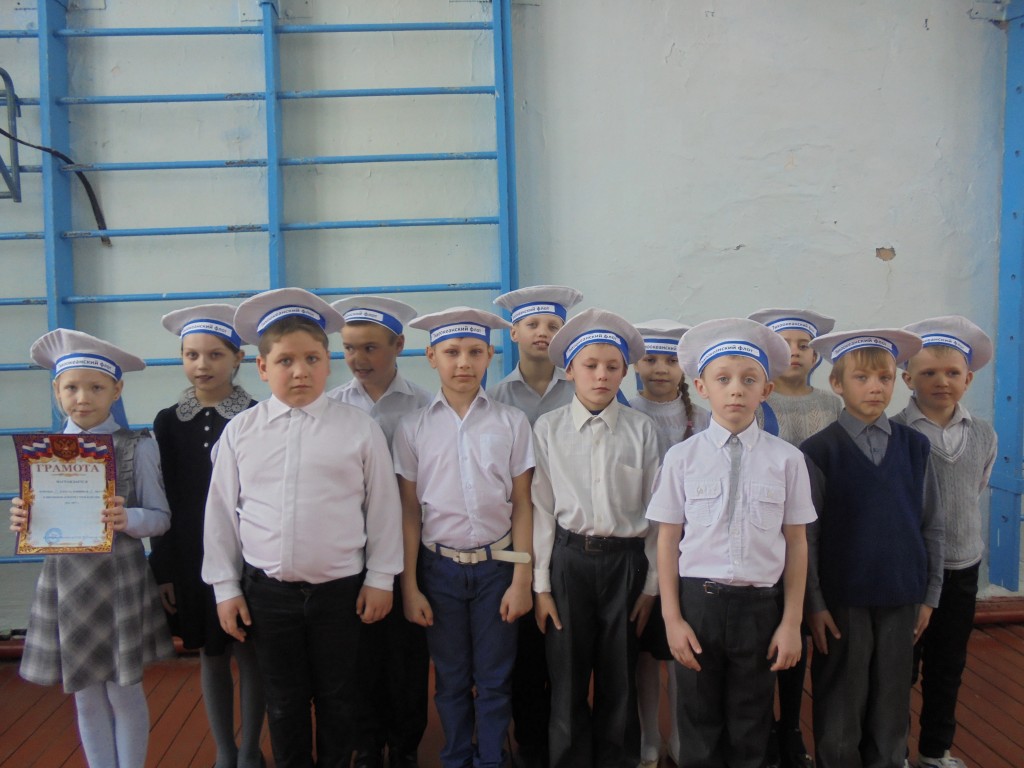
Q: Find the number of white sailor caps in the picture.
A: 12